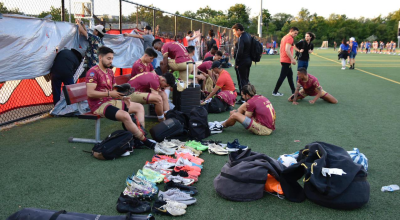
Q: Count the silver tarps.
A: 2